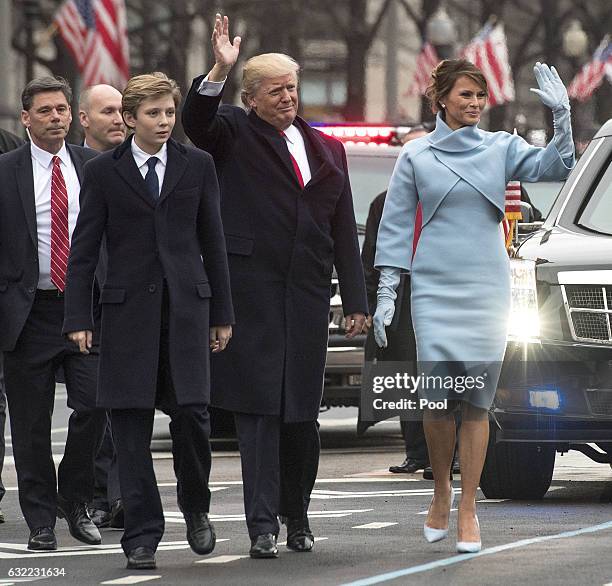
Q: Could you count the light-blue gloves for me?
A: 2